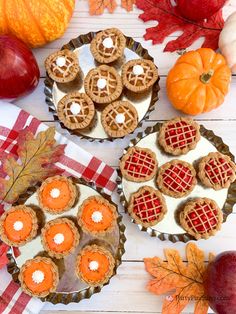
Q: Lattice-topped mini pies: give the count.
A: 12